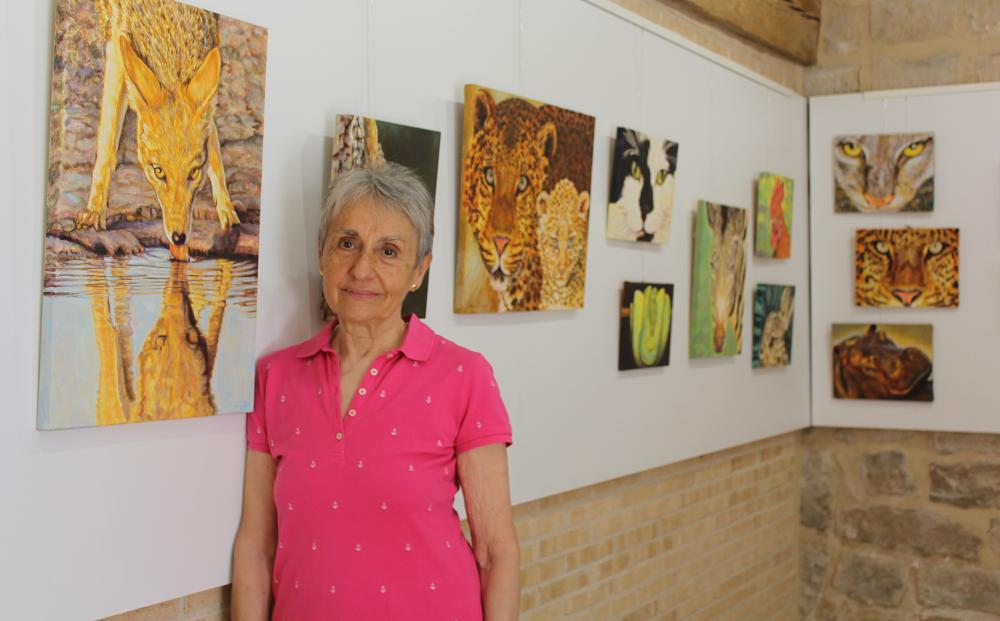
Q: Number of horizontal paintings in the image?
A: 3